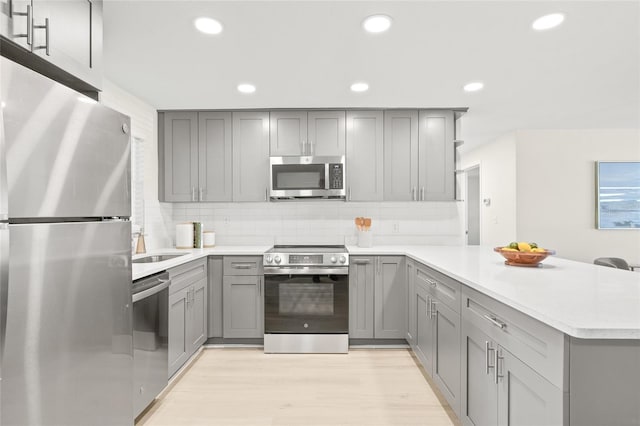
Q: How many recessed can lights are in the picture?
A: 6